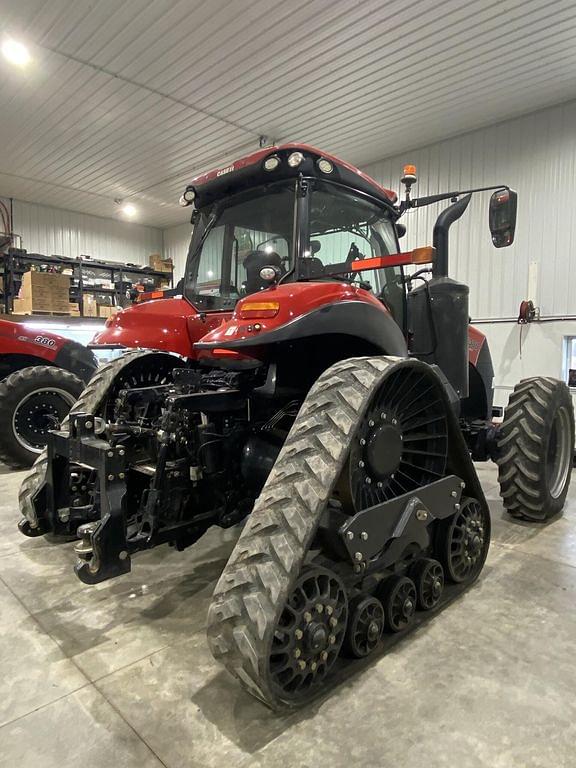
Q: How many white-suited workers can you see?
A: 0